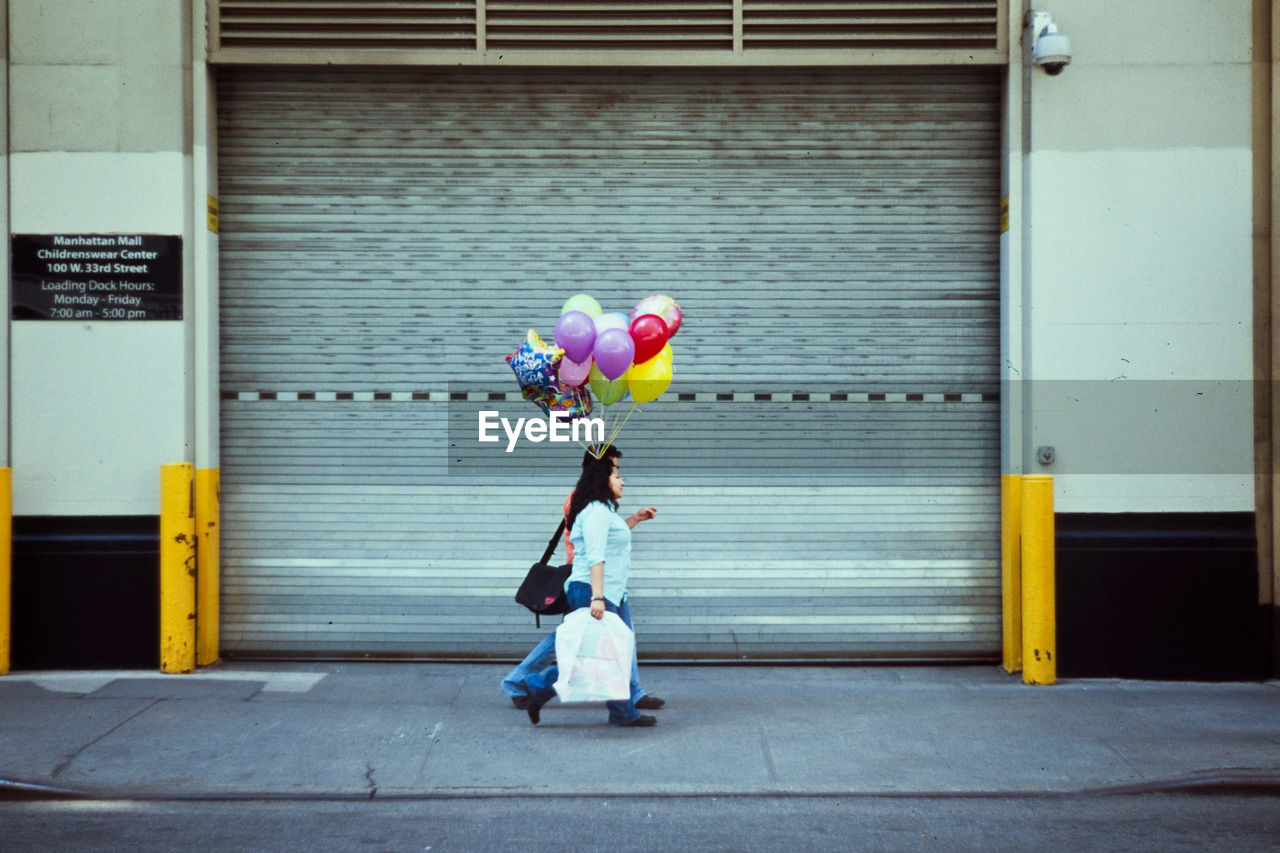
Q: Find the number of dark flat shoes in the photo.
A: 4